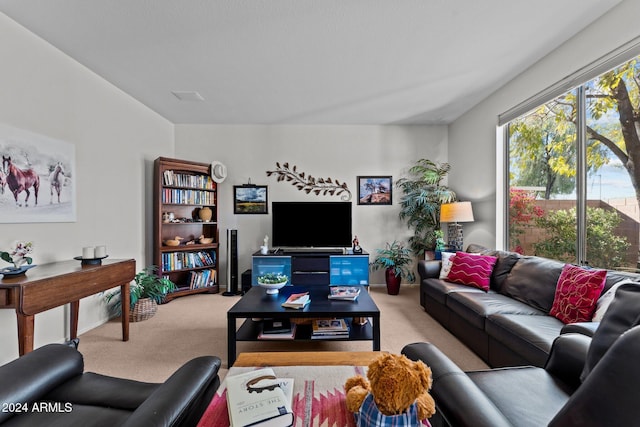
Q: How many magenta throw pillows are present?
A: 2